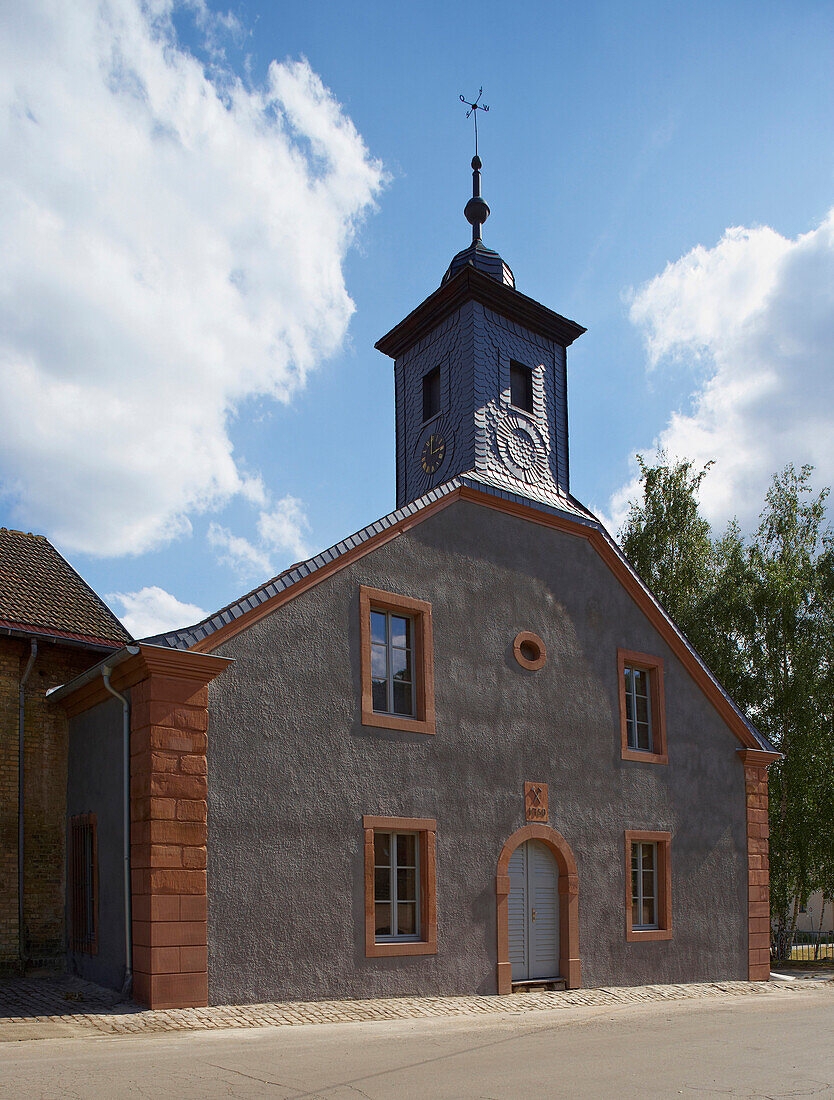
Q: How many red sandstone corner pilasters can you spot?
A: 2